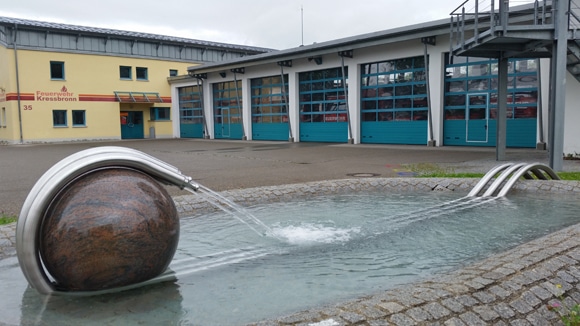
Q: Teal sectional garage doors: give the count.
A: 6